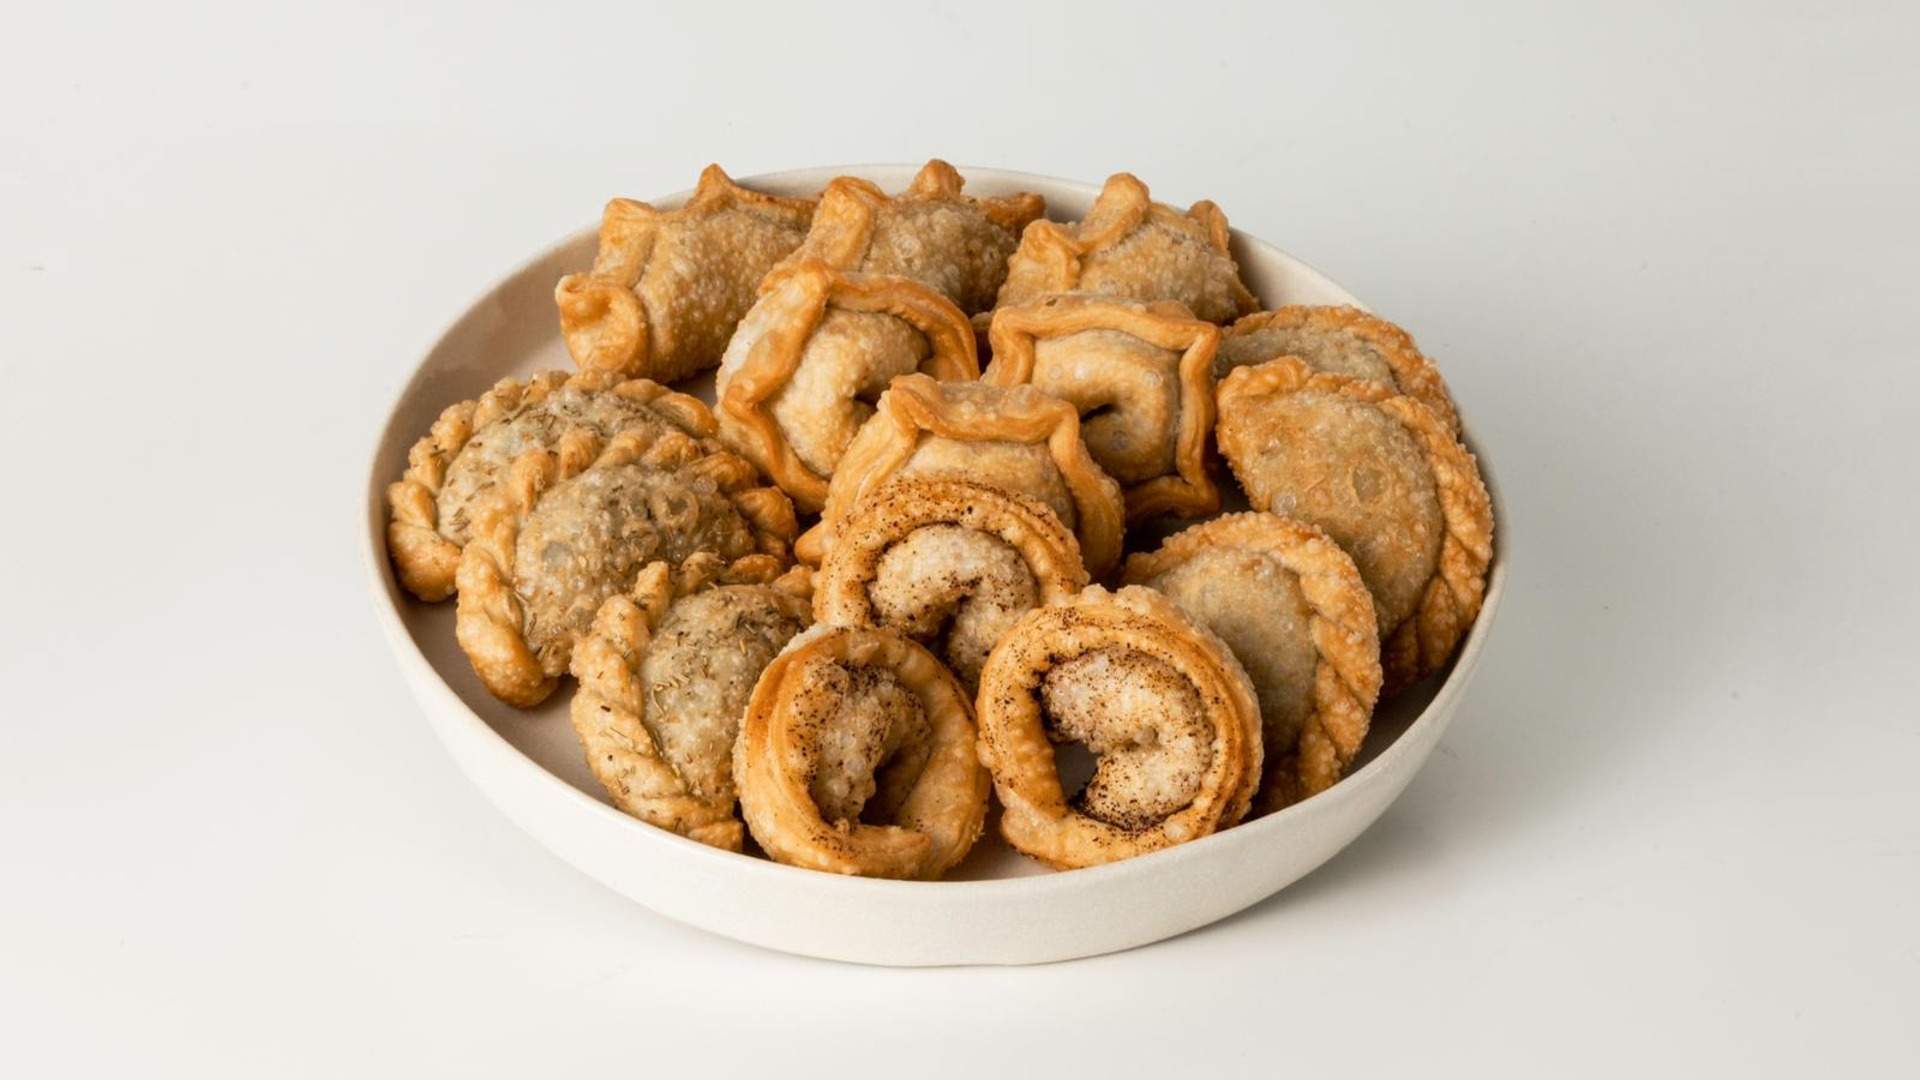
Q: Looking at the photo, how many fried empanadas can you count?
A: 15